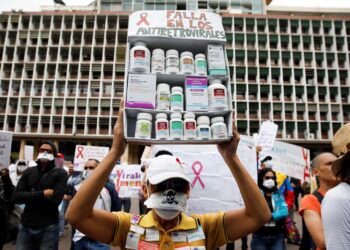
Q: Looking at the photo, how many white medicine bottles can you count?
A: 14